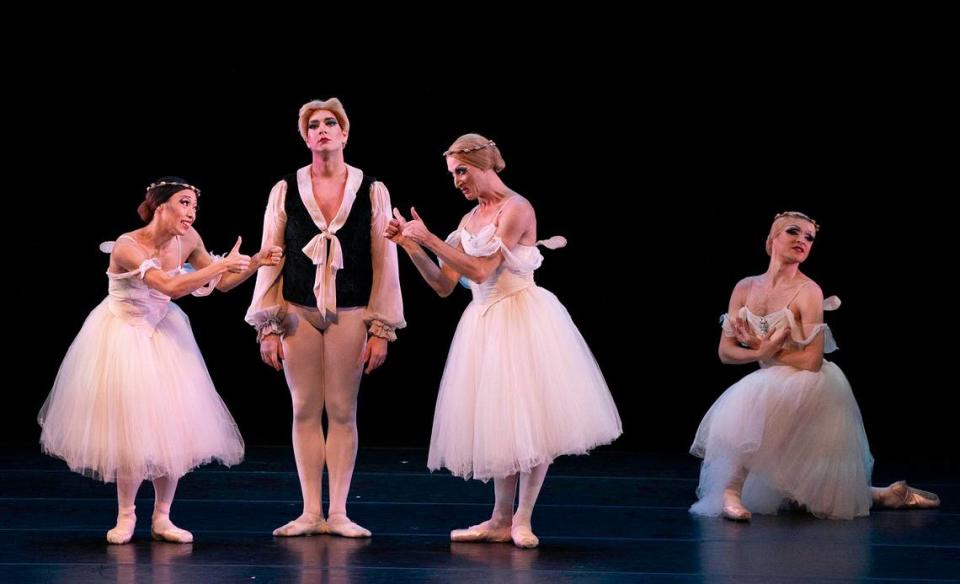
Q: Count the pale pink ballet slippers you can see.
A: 8